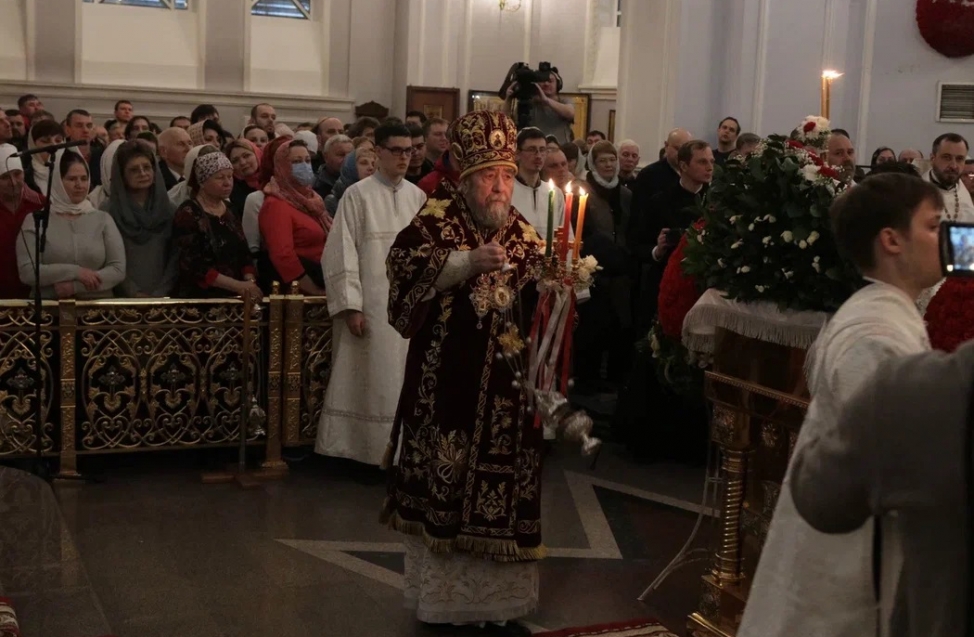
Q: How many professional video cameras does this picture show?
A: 1